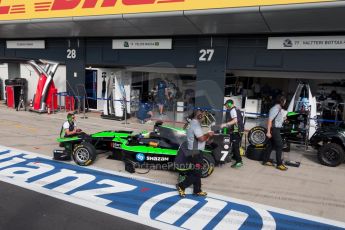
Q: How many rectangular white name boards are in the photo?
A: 3